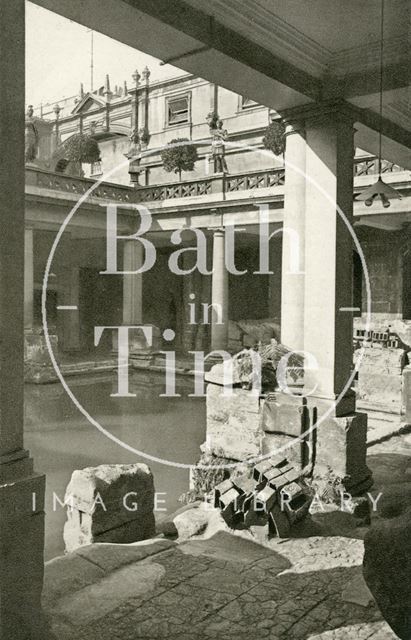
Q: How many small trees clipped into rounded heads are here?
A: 3